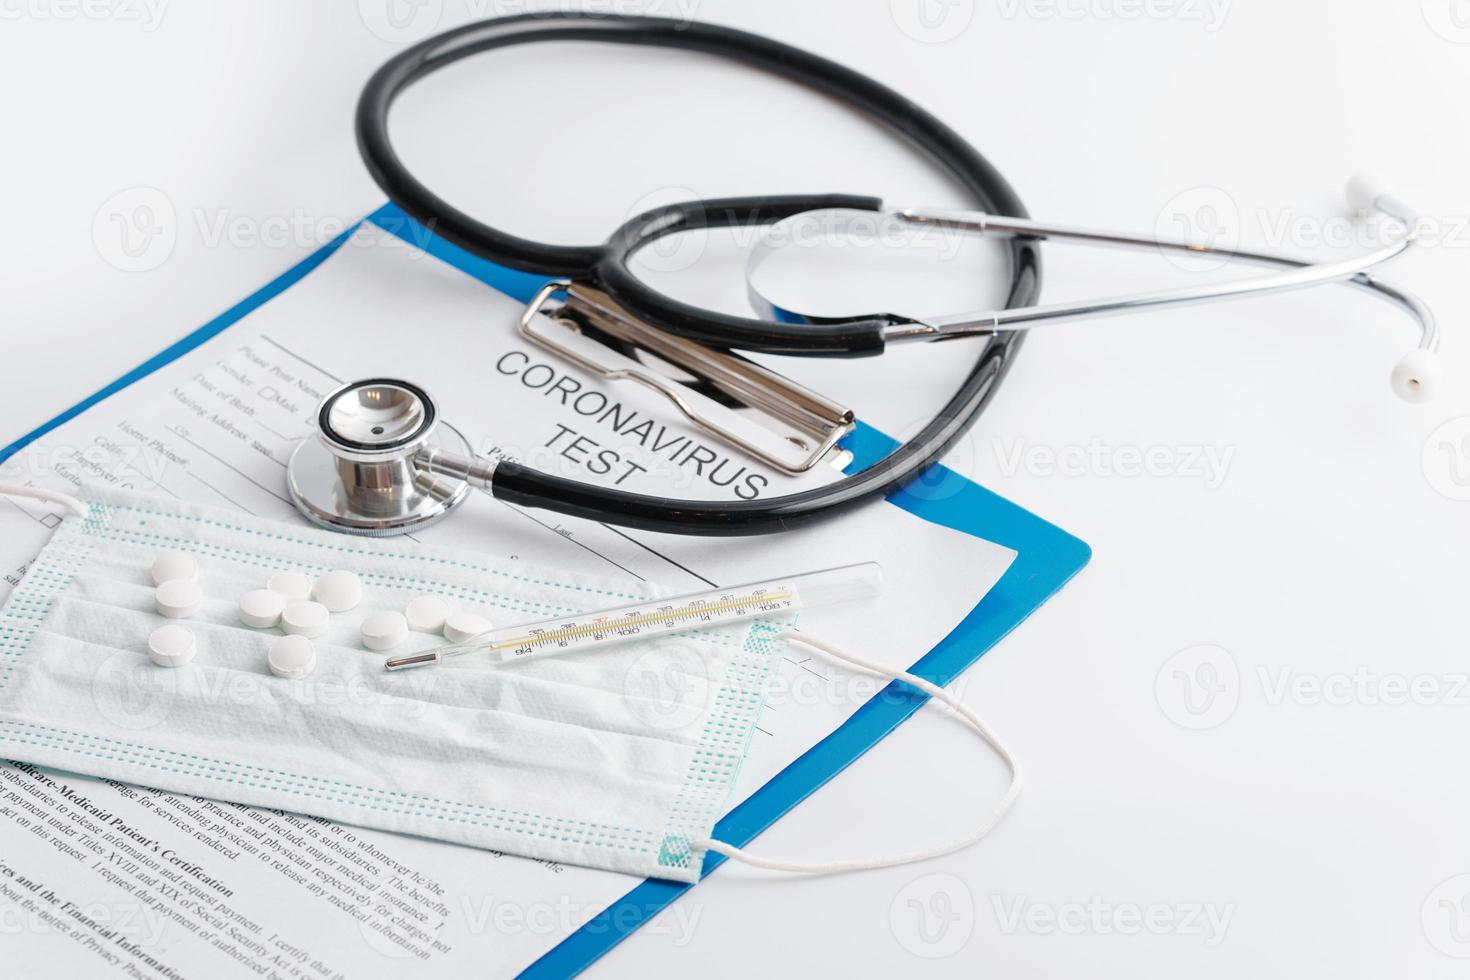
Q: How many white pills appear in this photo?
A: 11